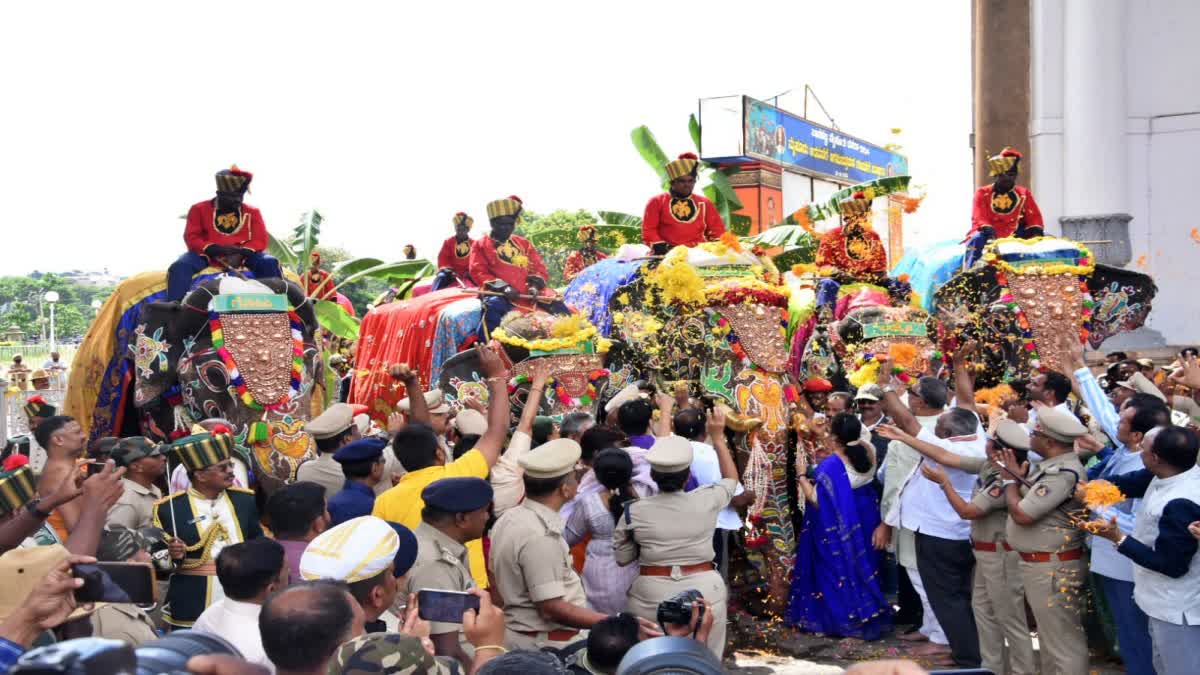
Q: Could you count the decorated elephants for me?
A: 5